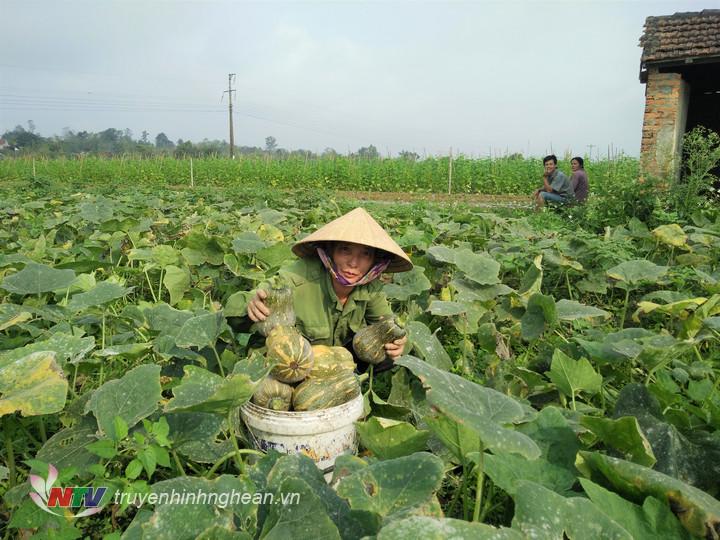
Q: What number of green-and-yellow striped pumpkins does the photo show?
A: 6